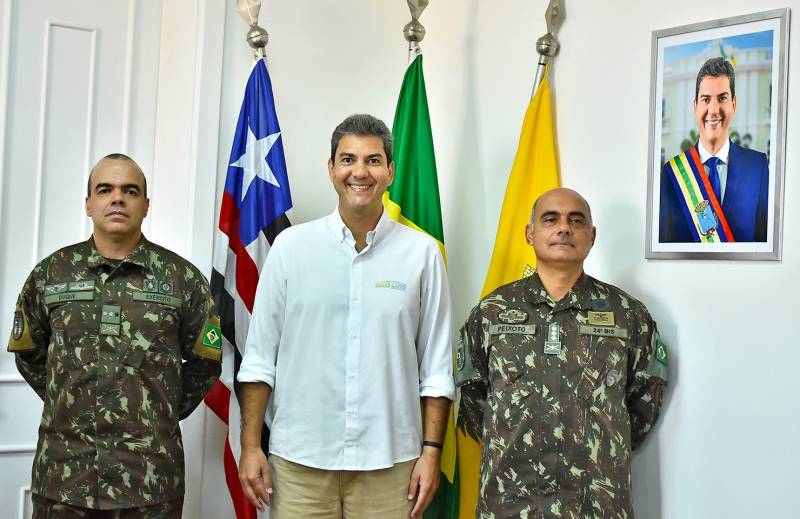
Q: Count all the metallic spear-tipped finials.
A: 3